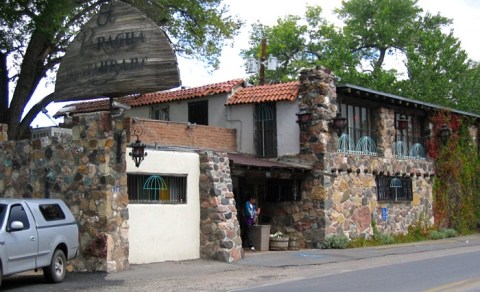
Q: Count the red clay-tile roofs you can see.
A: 2